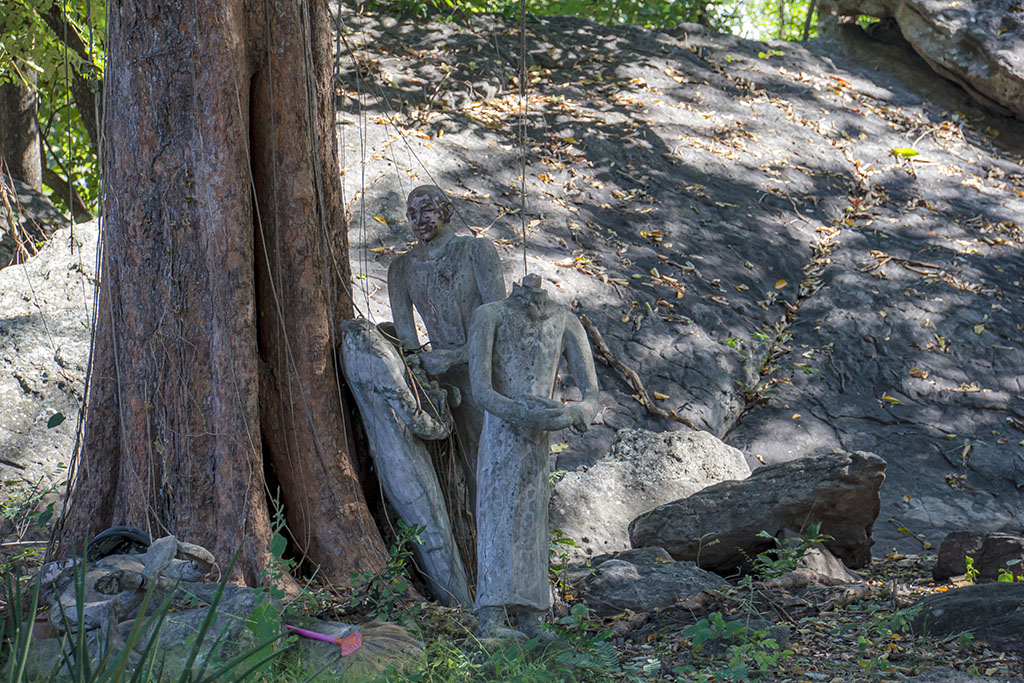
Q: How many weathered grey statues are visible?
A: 3